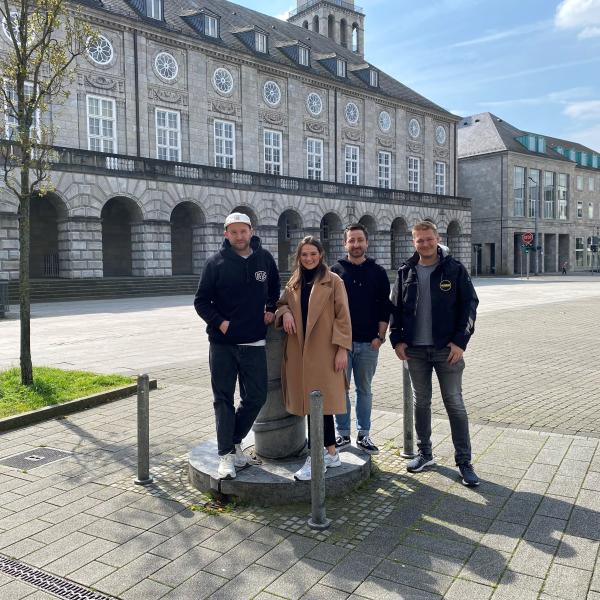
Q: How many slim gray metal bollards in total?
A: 3